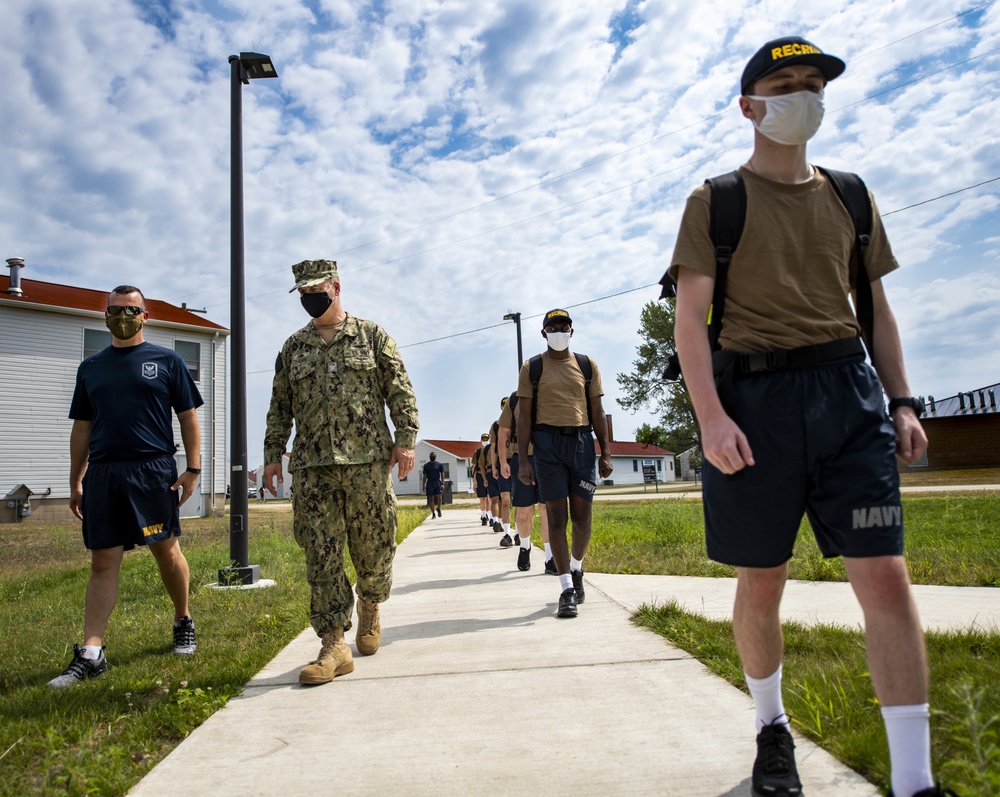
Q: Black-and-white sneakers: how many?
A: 2